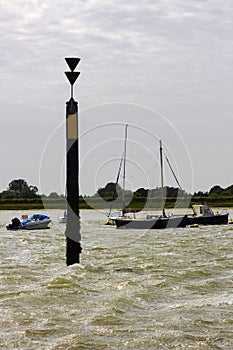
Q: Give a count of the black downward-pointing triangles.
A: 2